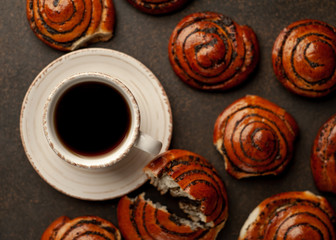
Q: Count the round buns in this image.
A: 9